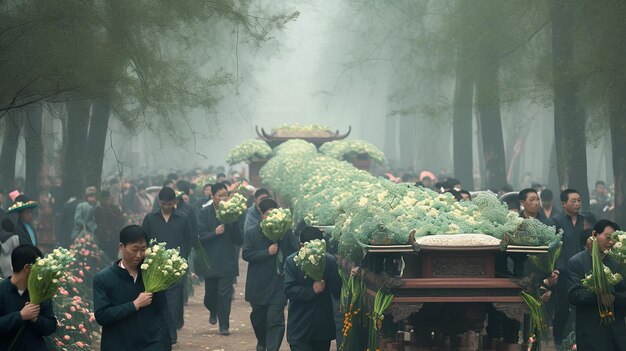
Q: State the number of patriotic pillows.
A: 0